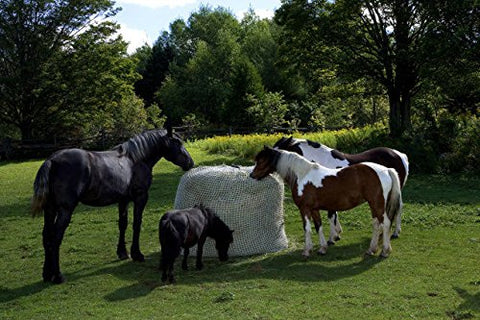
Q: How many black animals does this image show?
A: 2